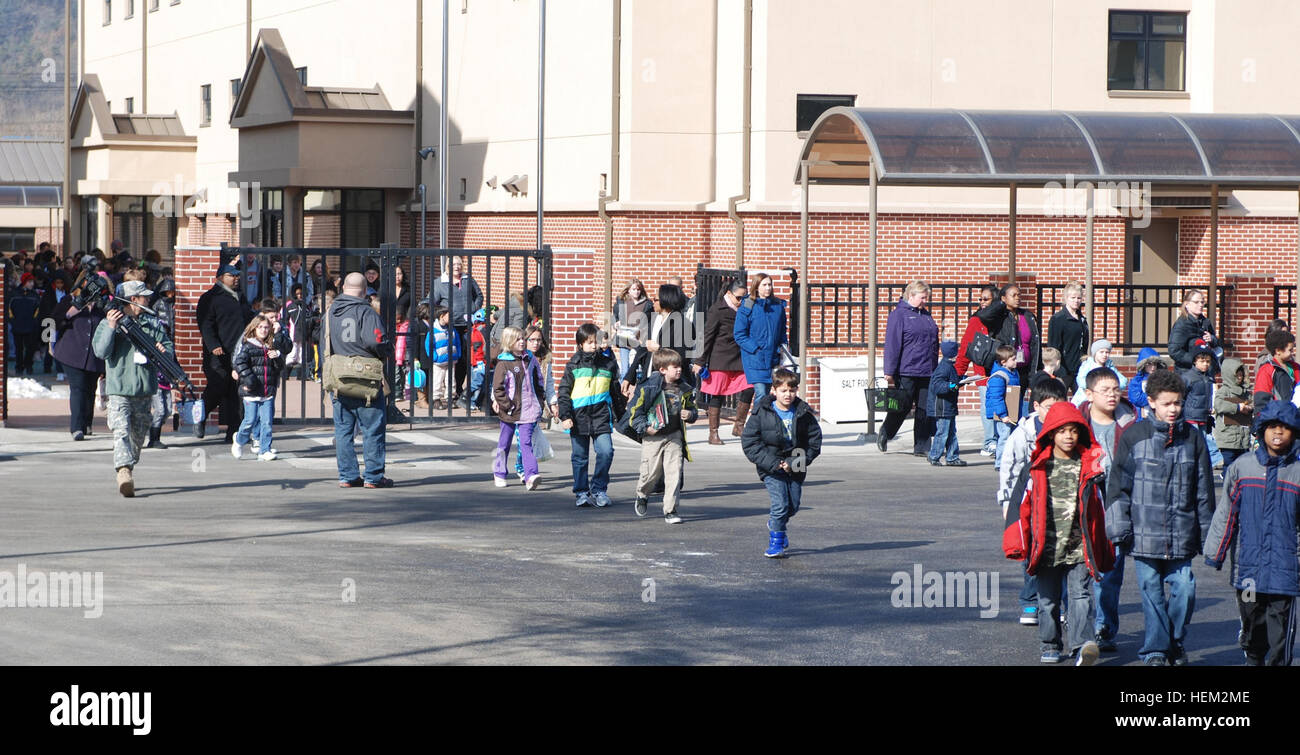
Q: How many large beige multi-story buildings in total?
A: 1